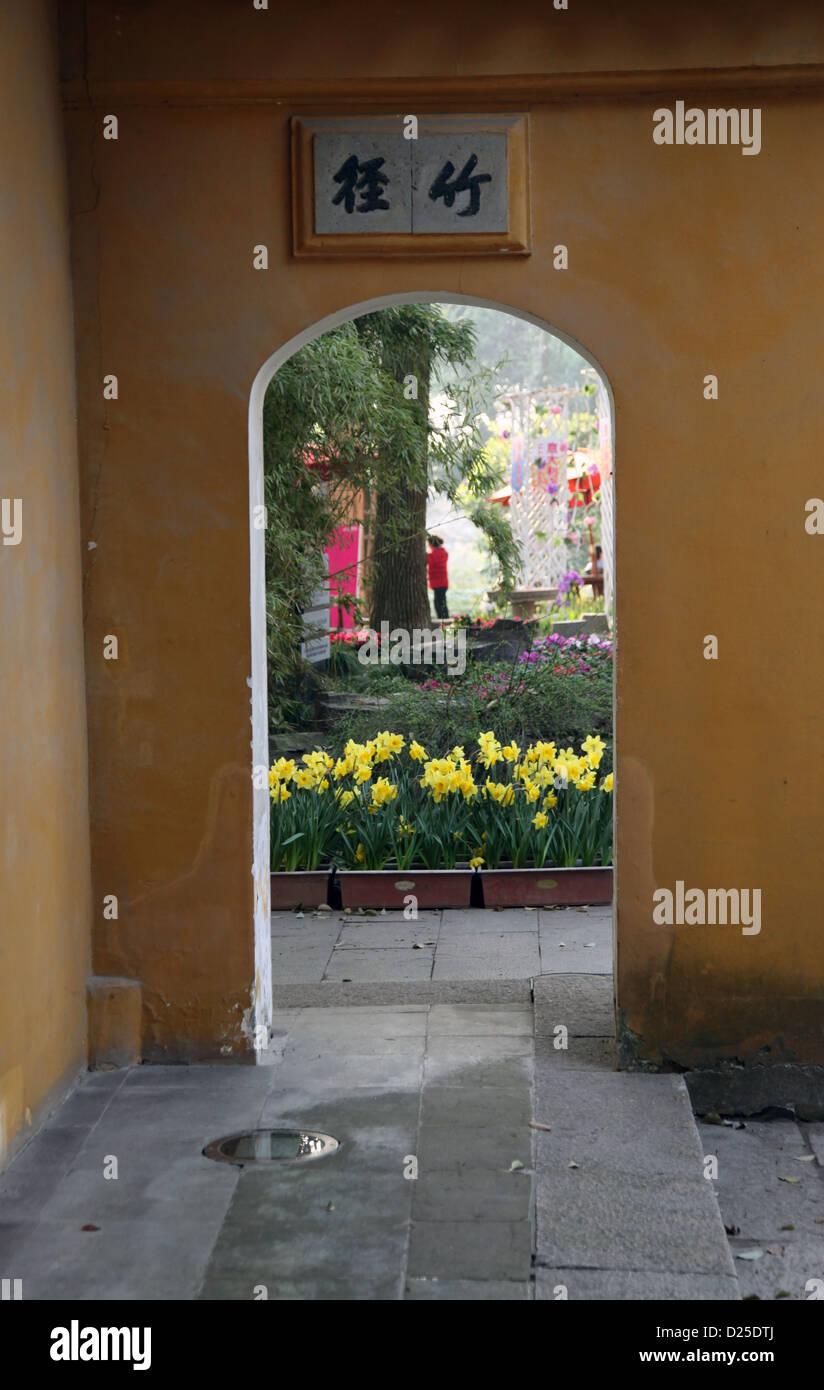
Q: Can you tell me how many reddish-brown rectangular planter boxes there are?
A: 3